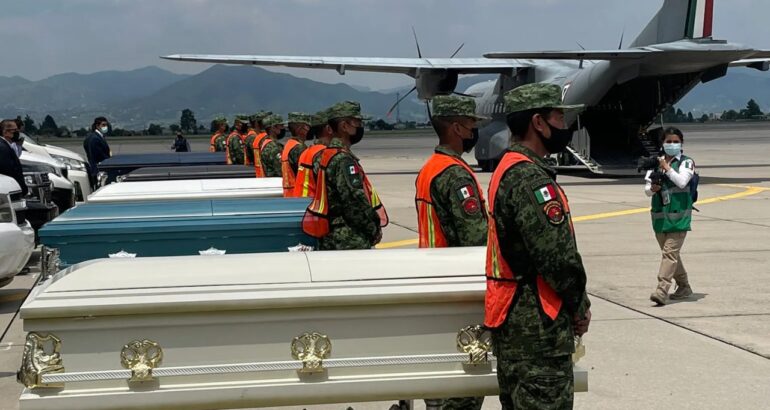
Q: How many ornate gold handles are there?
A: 4